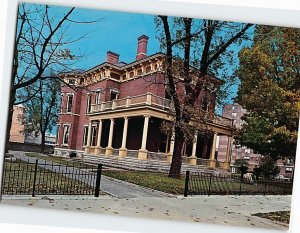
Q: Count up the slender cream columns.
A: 9